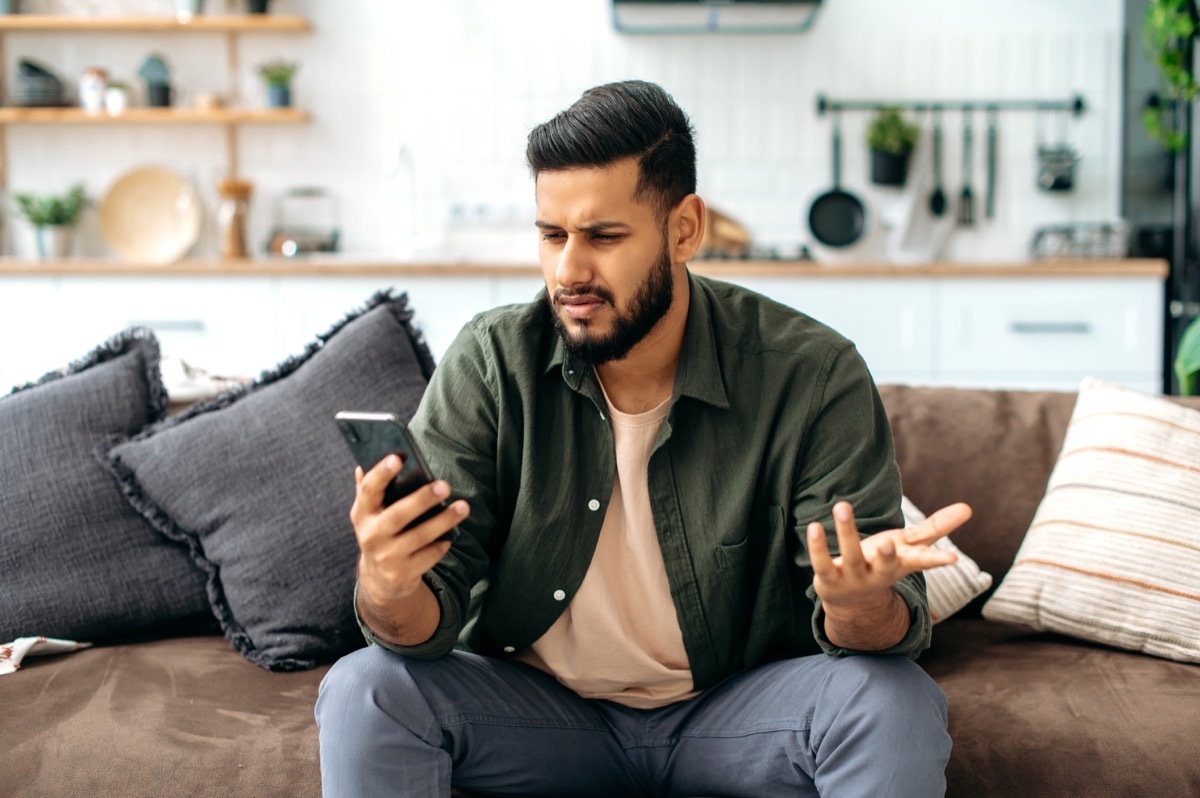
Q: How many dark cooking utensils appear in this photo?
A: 4